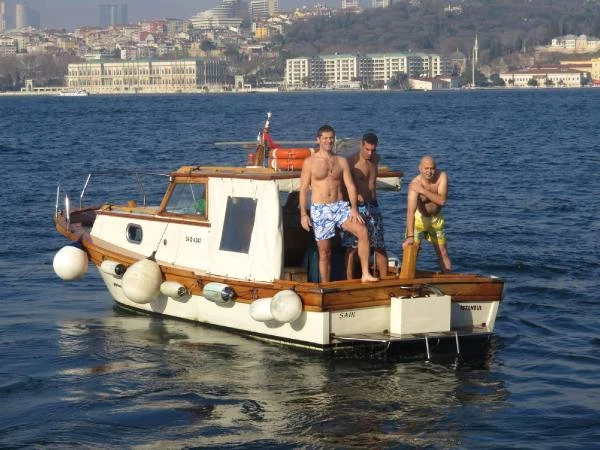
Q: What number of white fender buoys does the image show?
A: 7